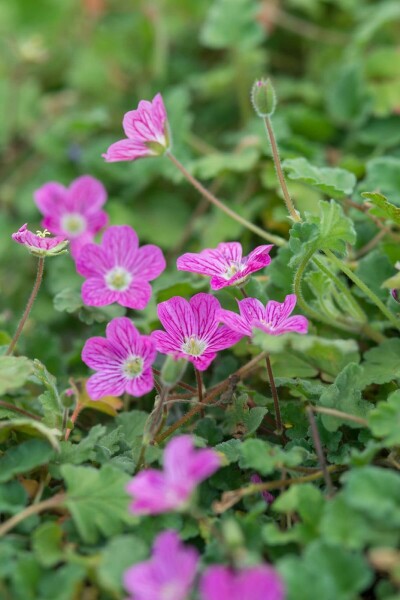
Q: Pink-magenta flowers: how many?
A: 11